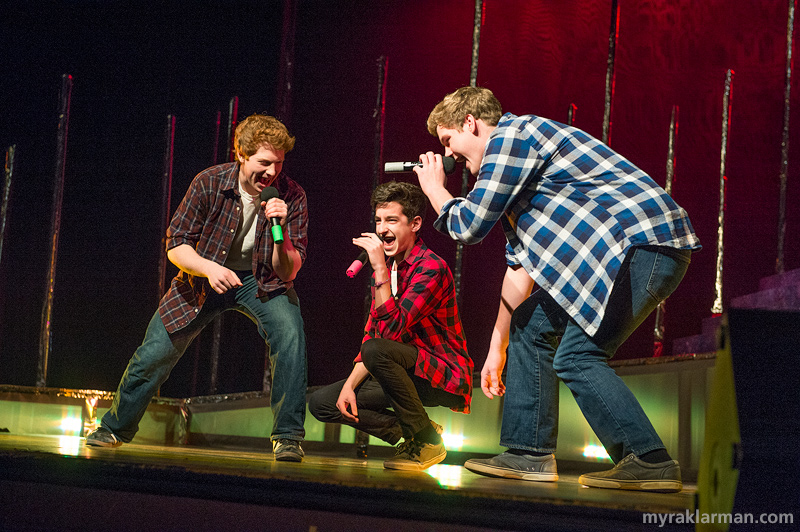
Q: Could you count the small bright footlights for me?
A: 3